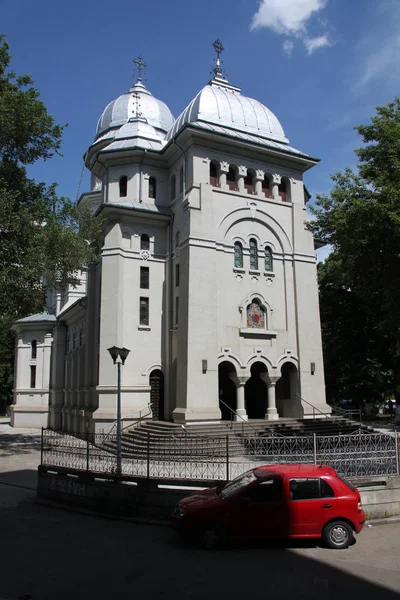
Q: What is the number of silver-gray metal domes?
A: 2